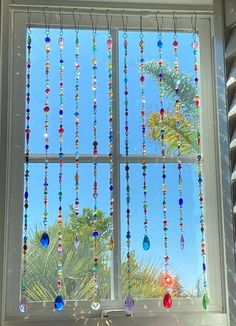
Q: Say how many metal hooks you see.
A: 11